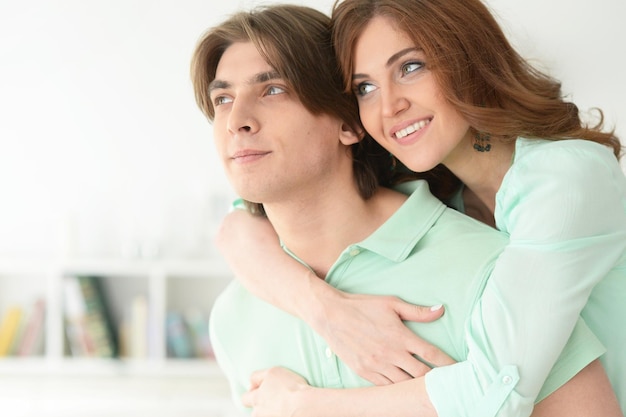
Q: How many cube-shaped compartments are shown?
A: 3